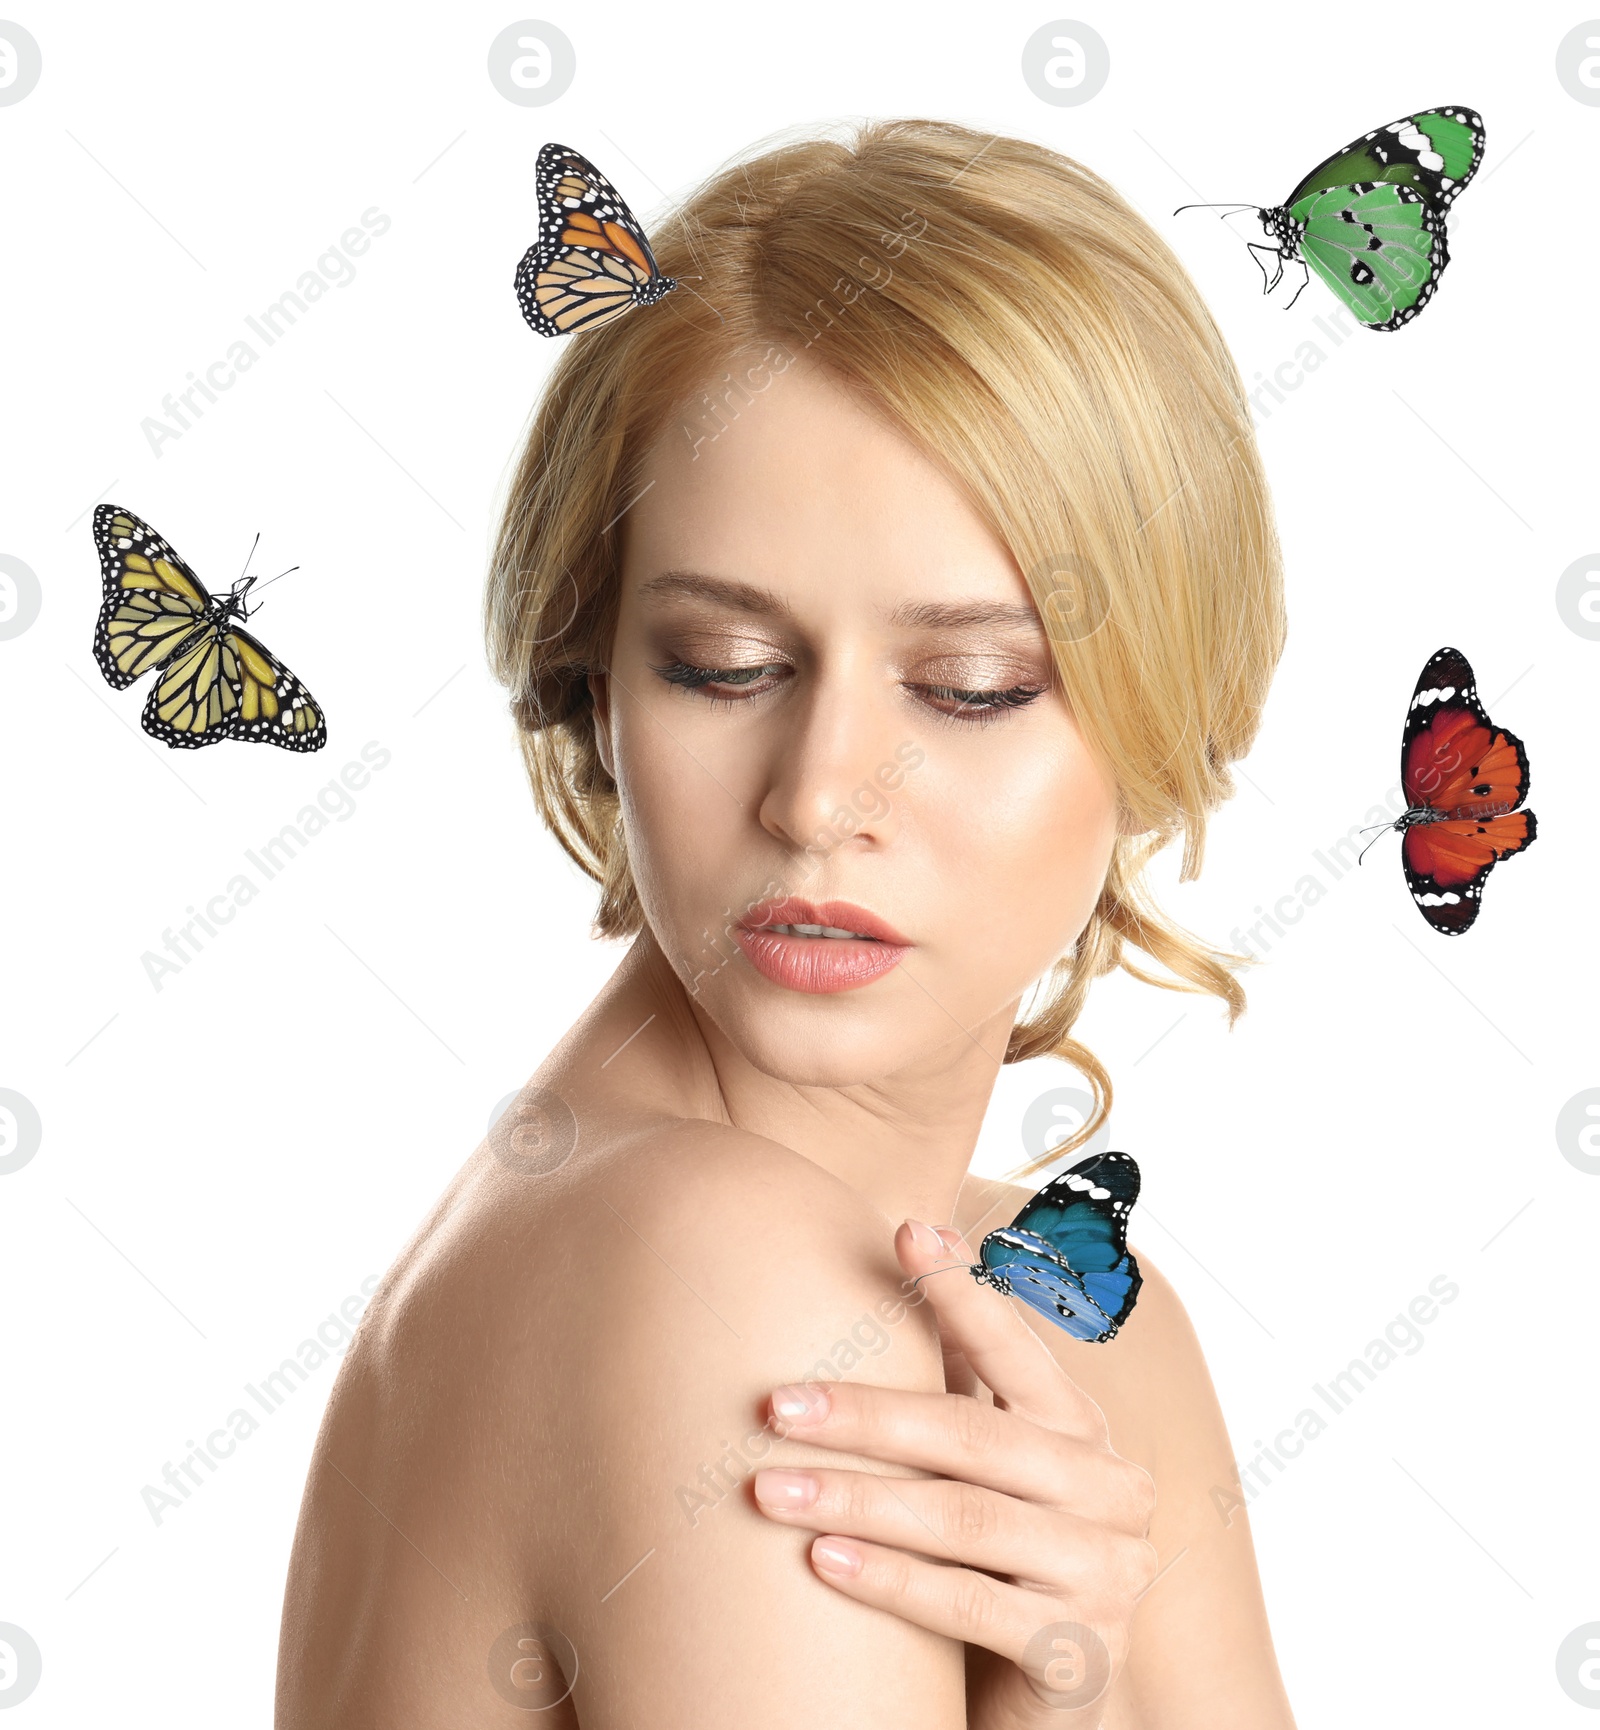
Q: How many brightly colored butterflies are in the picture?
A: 5